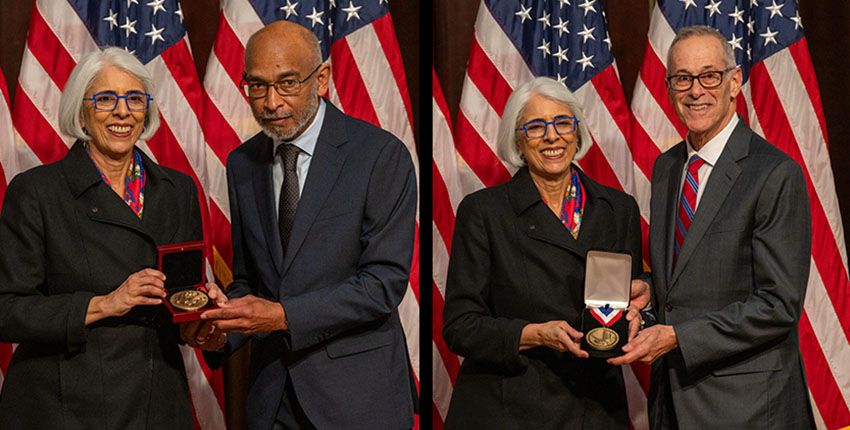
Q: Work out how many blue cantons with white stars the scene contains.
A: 4